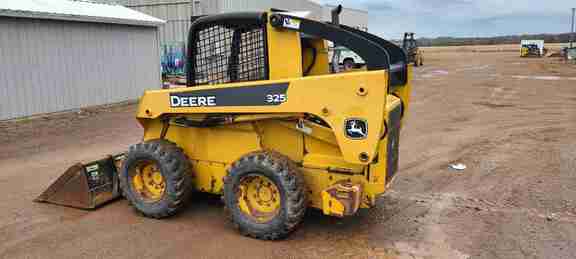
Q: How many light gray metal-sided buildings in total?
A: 2